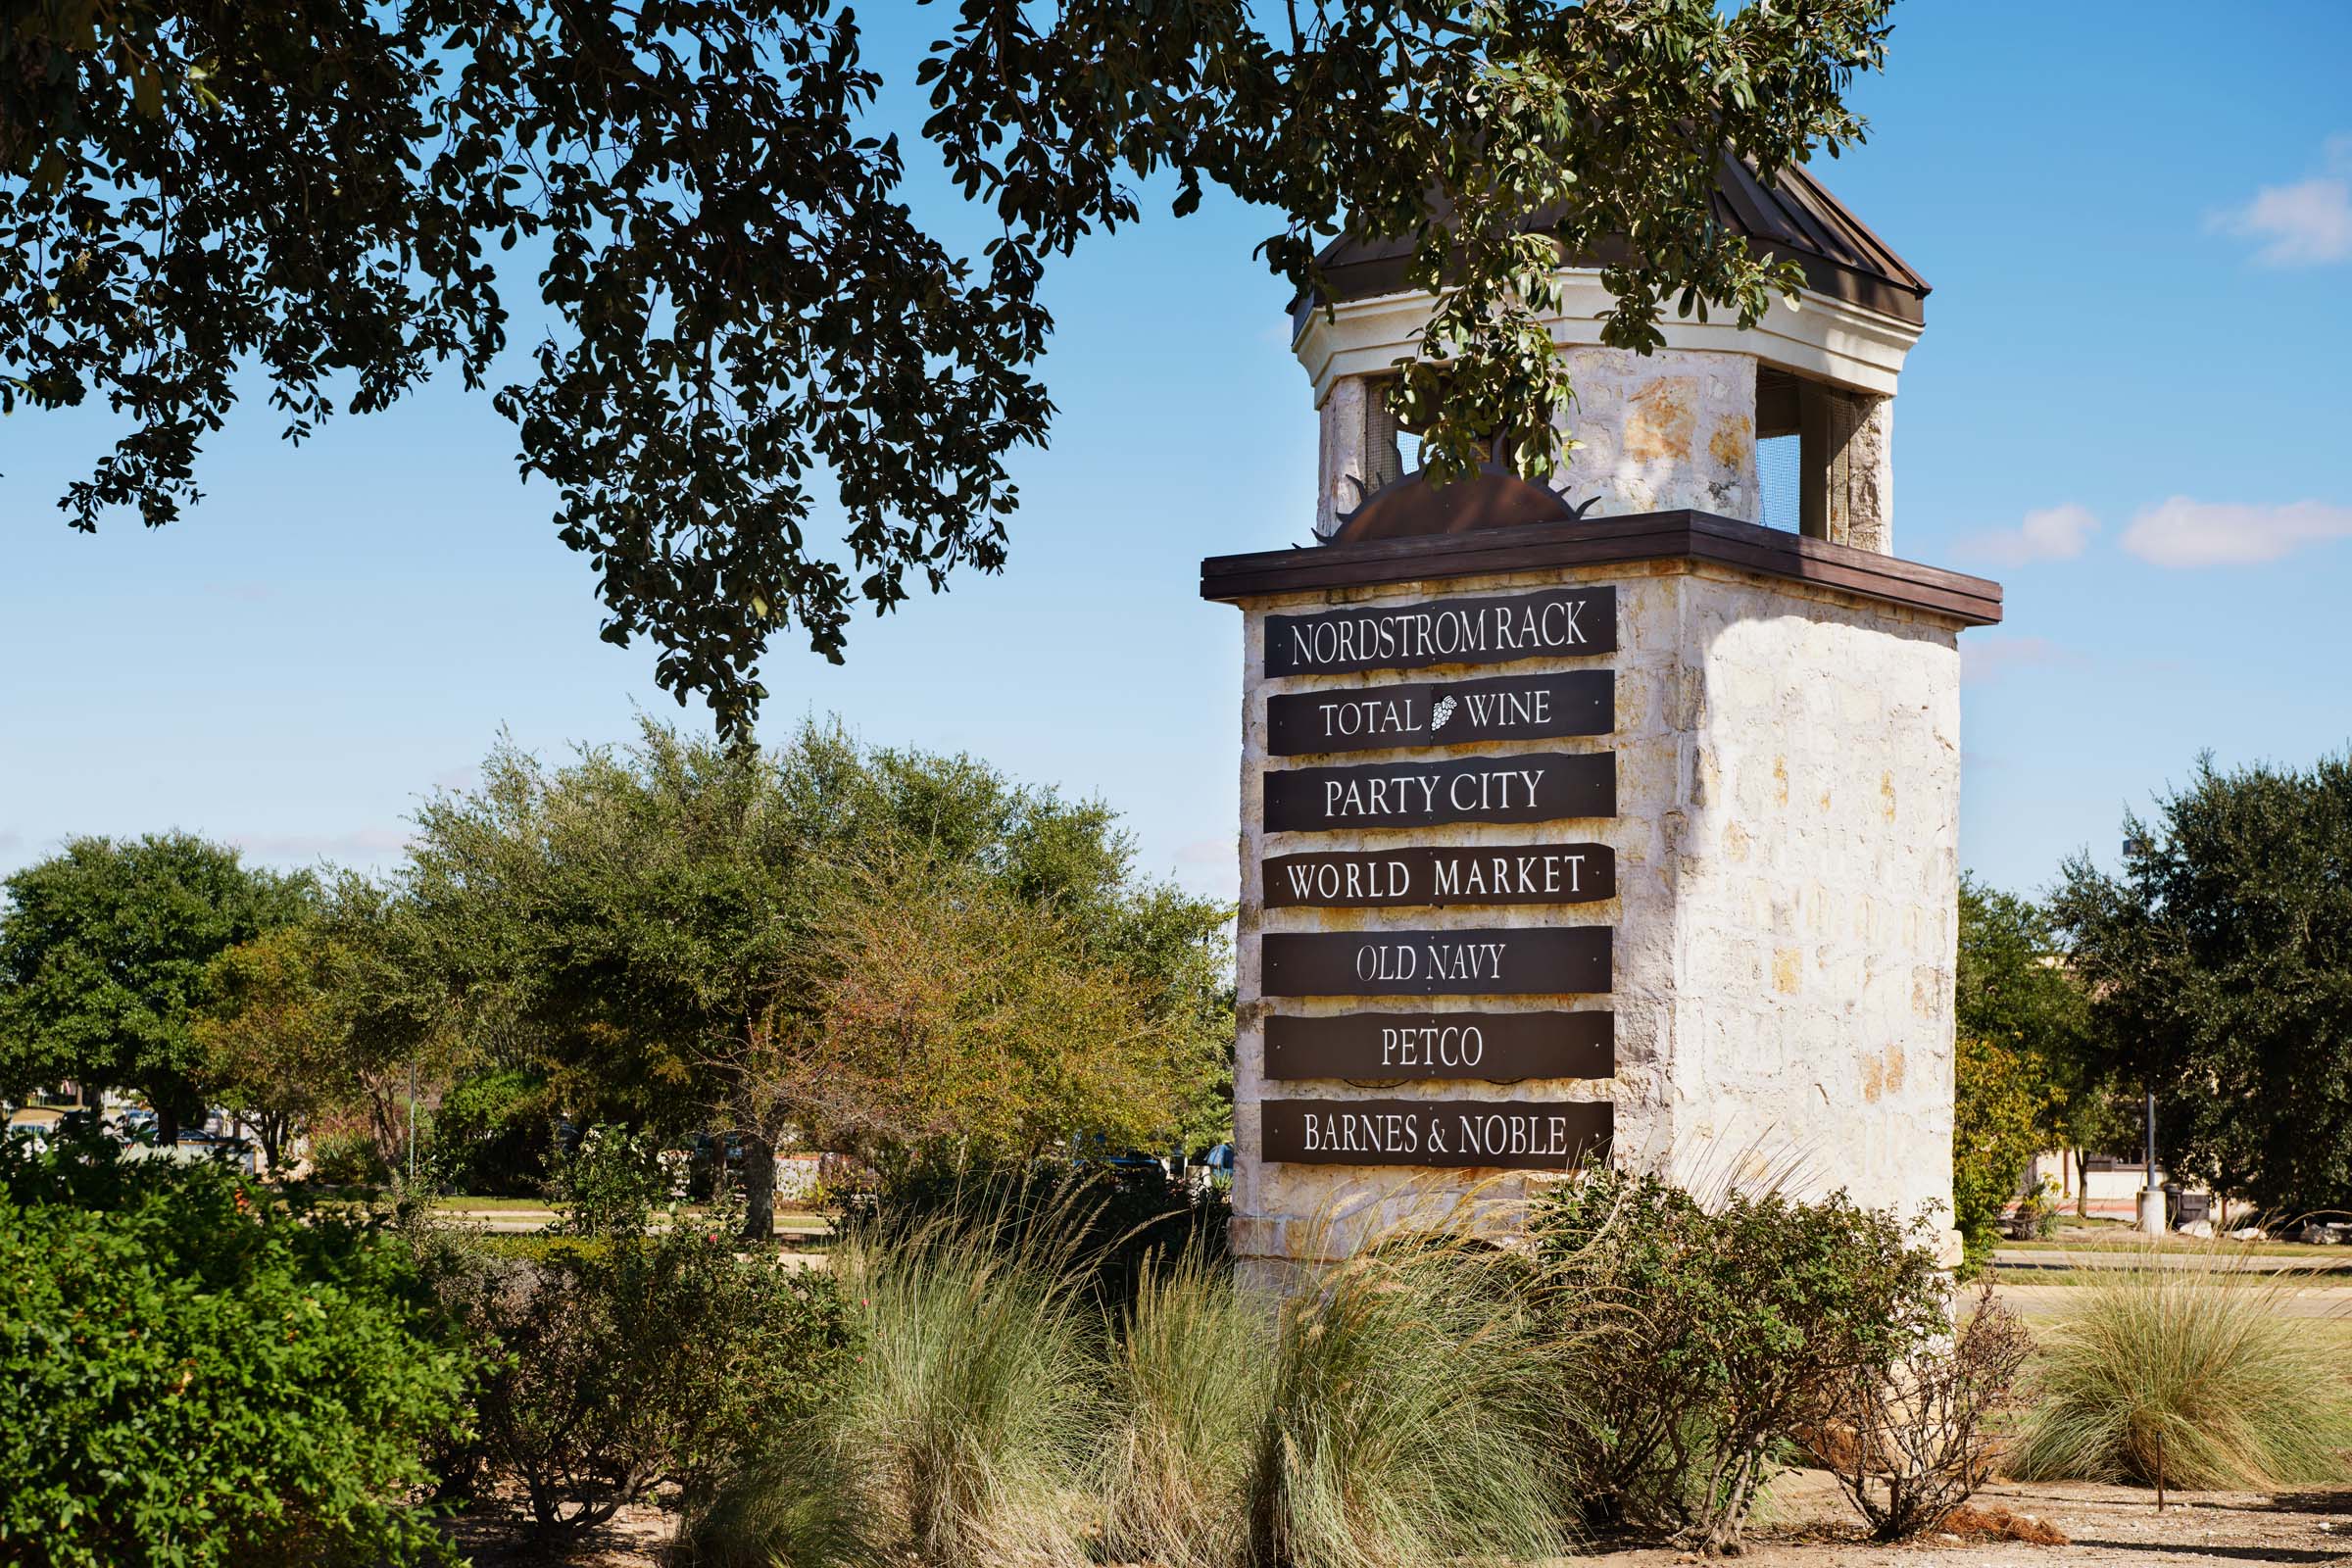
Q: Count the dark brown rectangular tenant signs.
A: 7